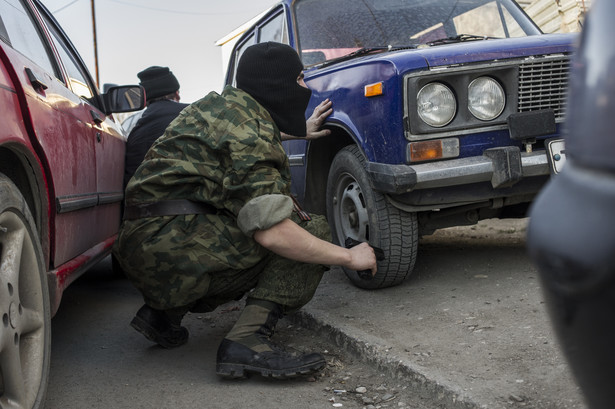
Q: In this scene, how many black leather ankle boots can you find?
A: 2